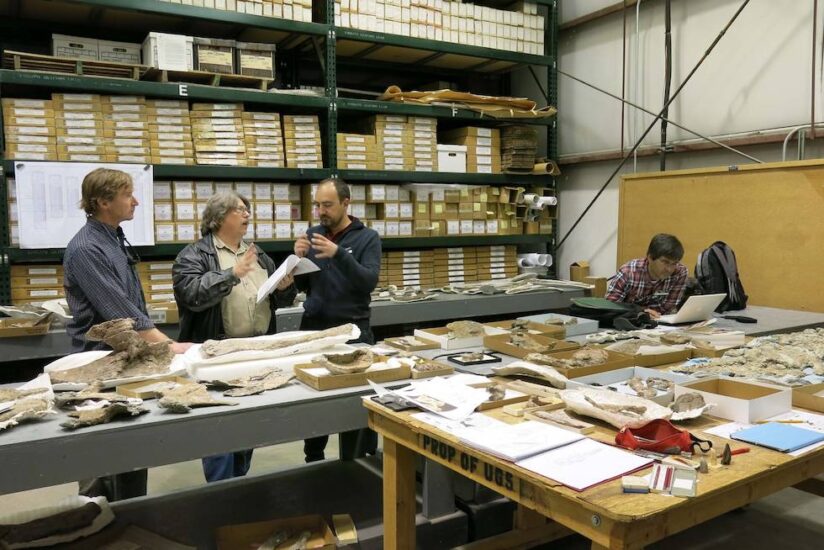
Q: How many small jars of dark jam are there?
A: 0